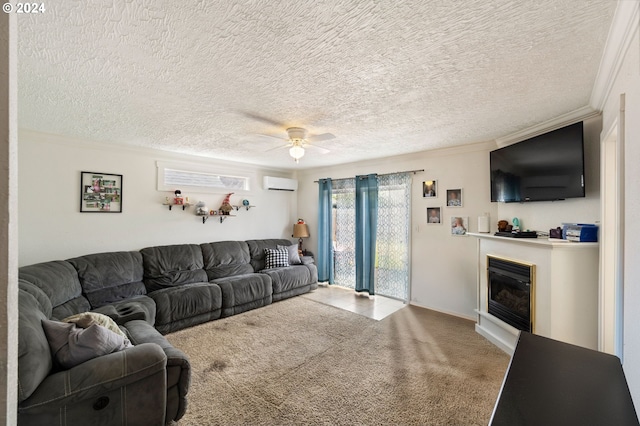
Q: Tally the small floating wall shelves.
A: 3